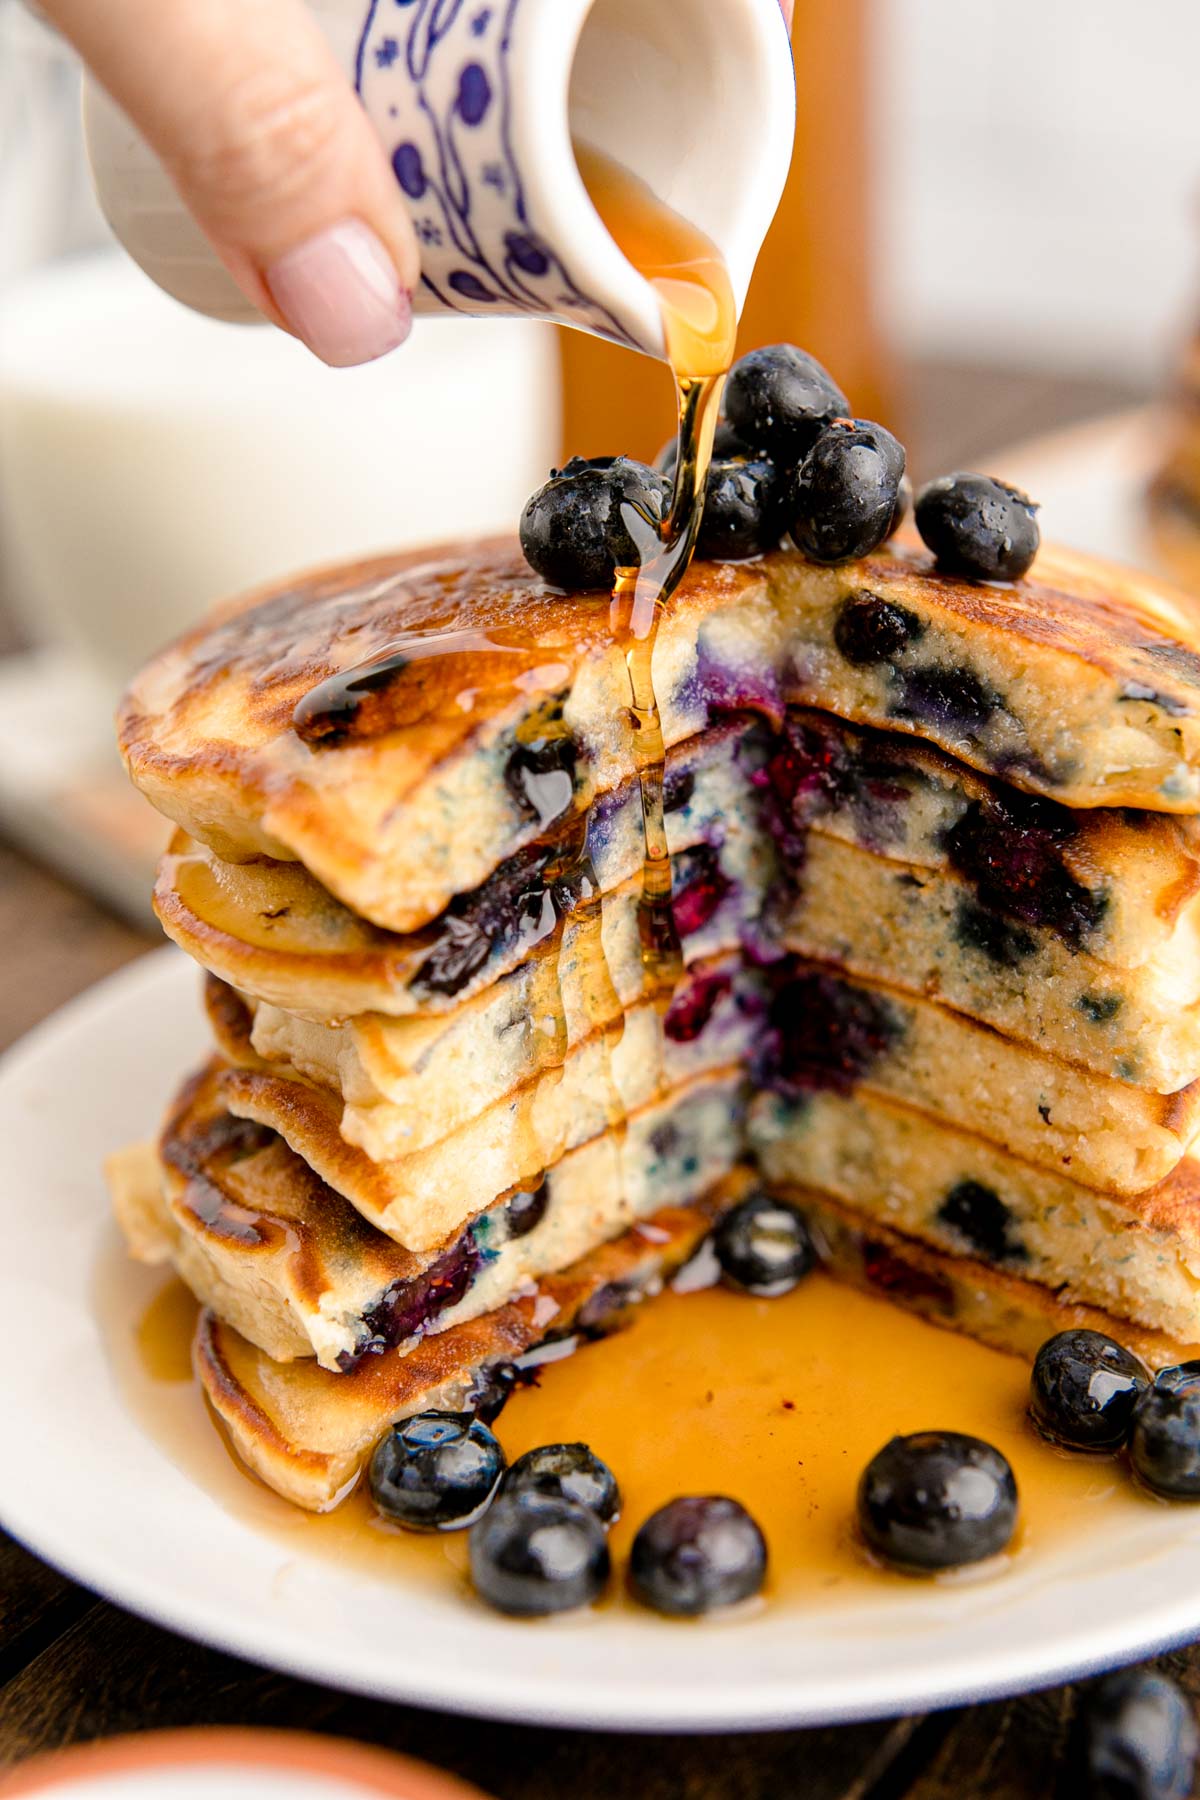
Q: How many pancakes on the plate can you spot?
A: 6